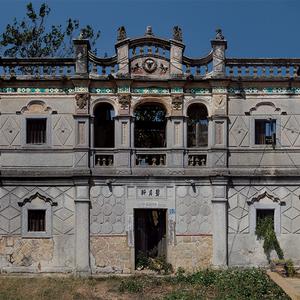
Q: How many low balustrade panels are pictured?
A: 3